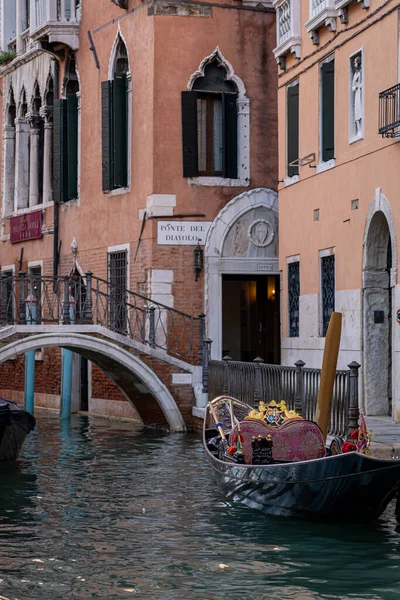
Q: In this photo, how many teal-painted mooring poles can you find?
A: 2